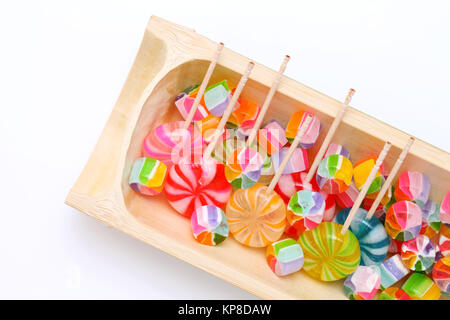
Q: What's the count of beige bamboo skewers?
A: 7